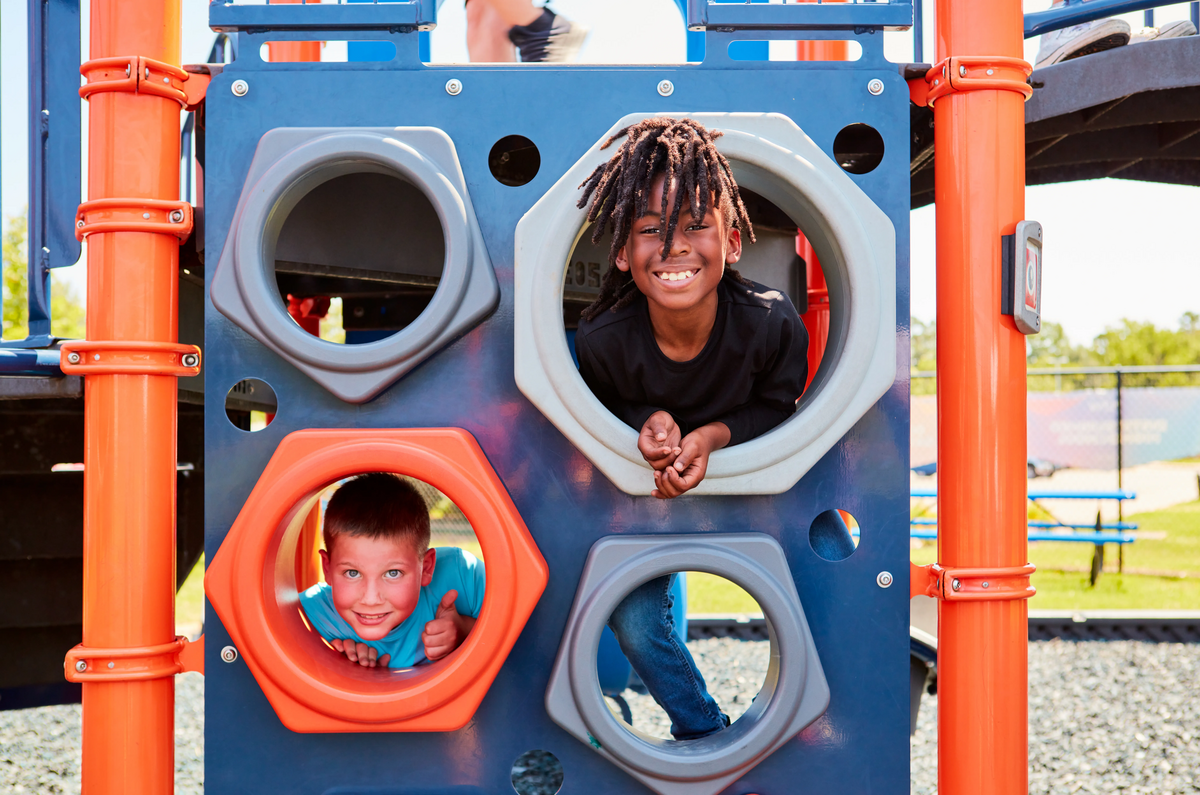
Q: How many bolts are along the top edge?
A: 4